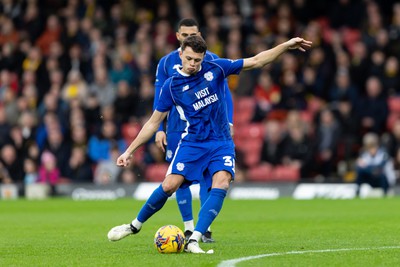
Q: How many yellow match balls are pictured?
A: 1